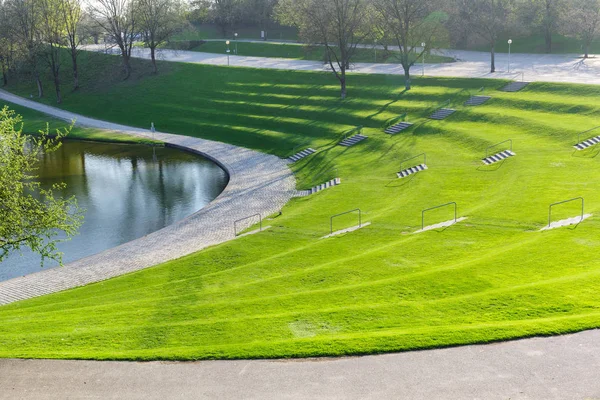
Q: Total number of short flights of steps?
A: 14